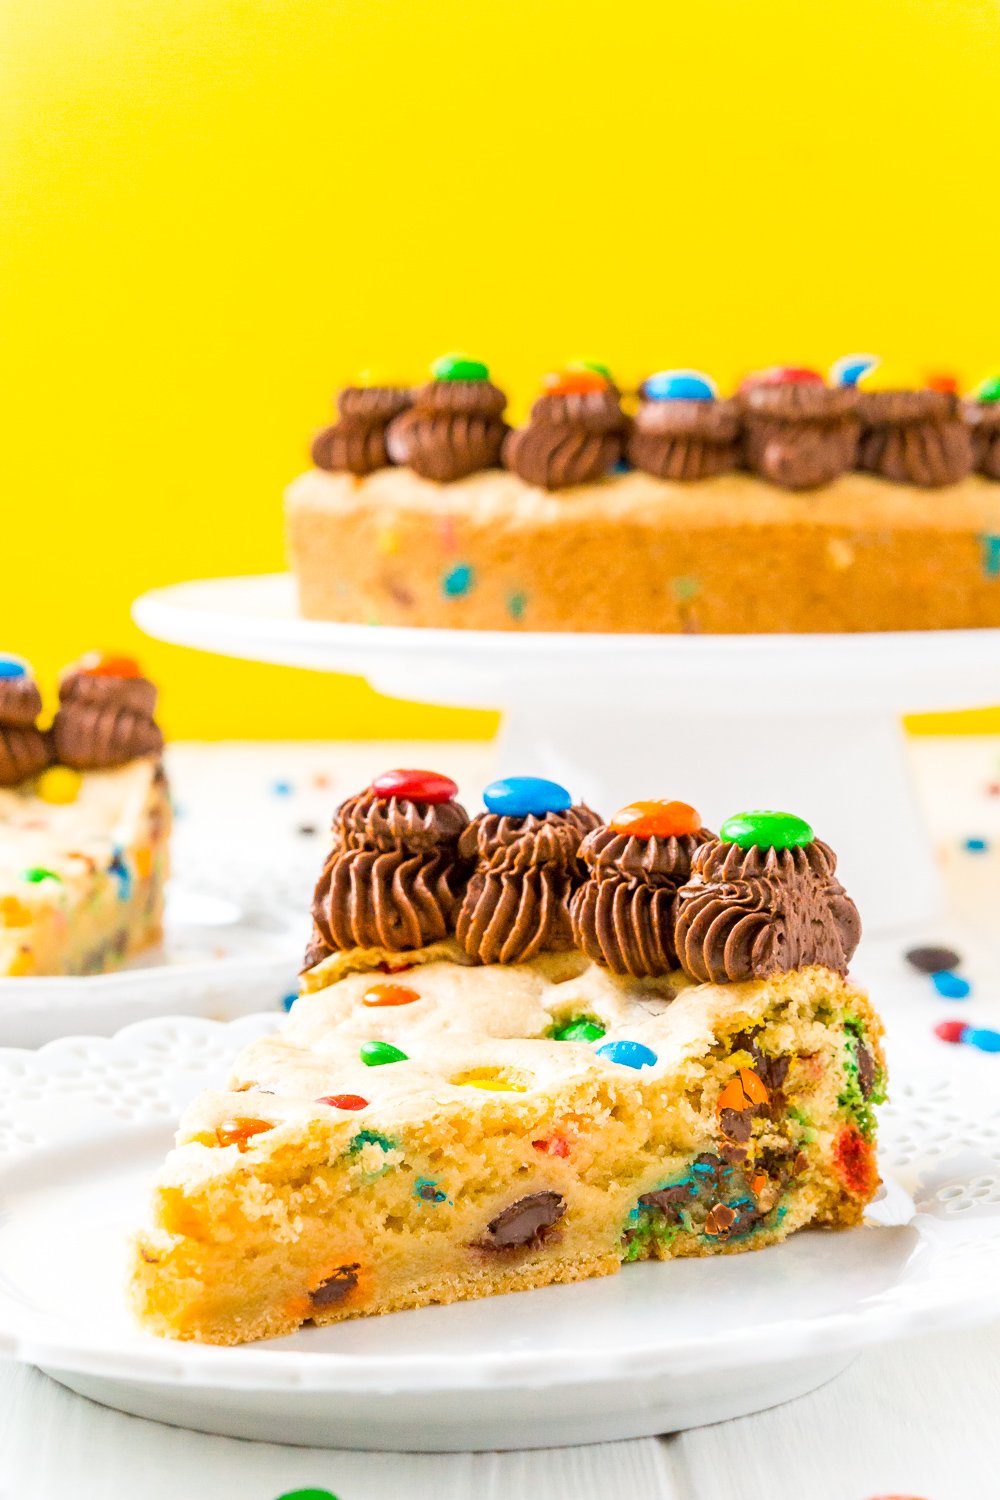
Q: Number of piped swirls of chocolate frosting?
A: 13